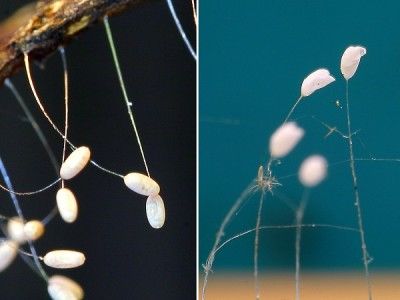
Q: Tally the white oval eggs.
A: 13